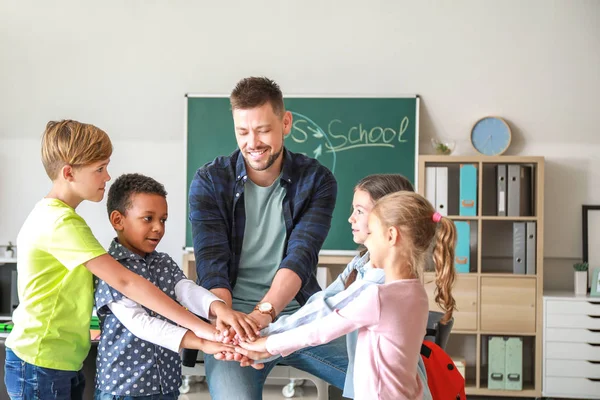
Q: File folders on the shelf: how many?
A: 10